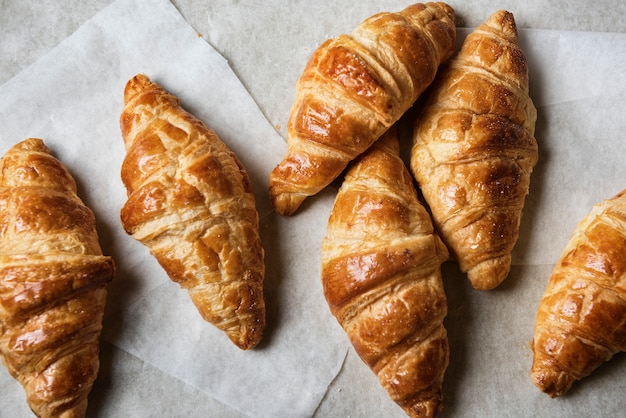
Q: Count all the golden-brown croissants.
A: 6